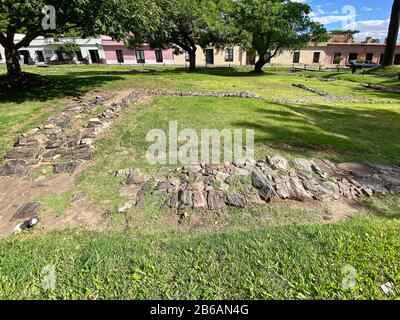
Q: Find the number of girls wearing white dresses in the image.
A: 0